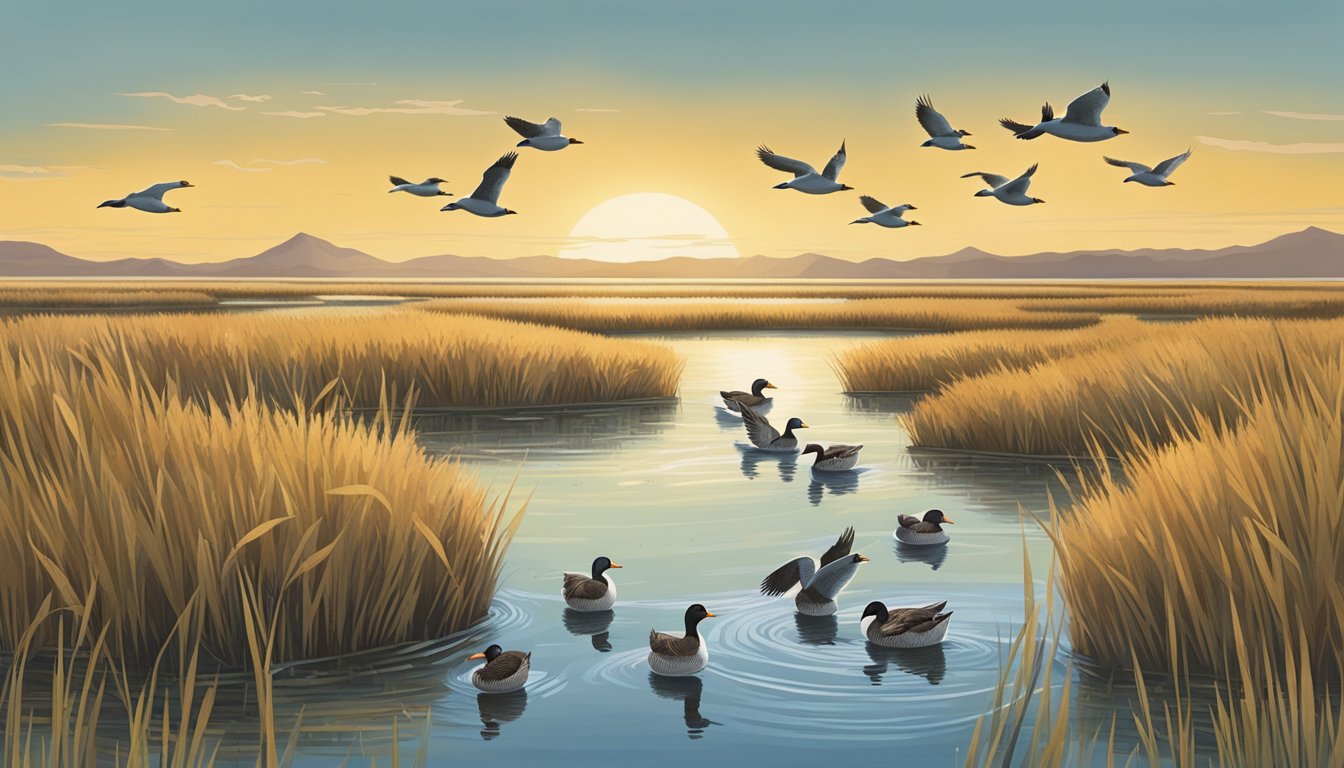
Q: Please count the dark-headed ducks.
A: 8